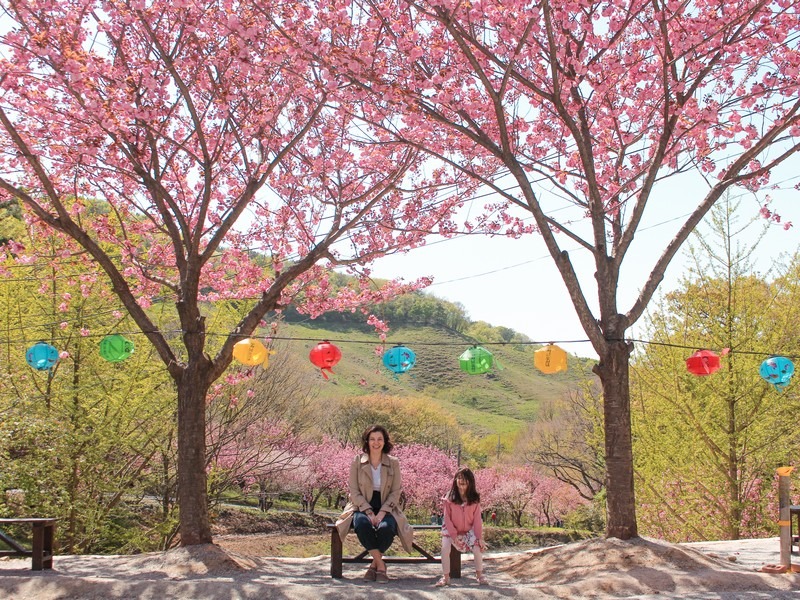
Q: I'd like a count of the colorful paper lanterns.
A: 9